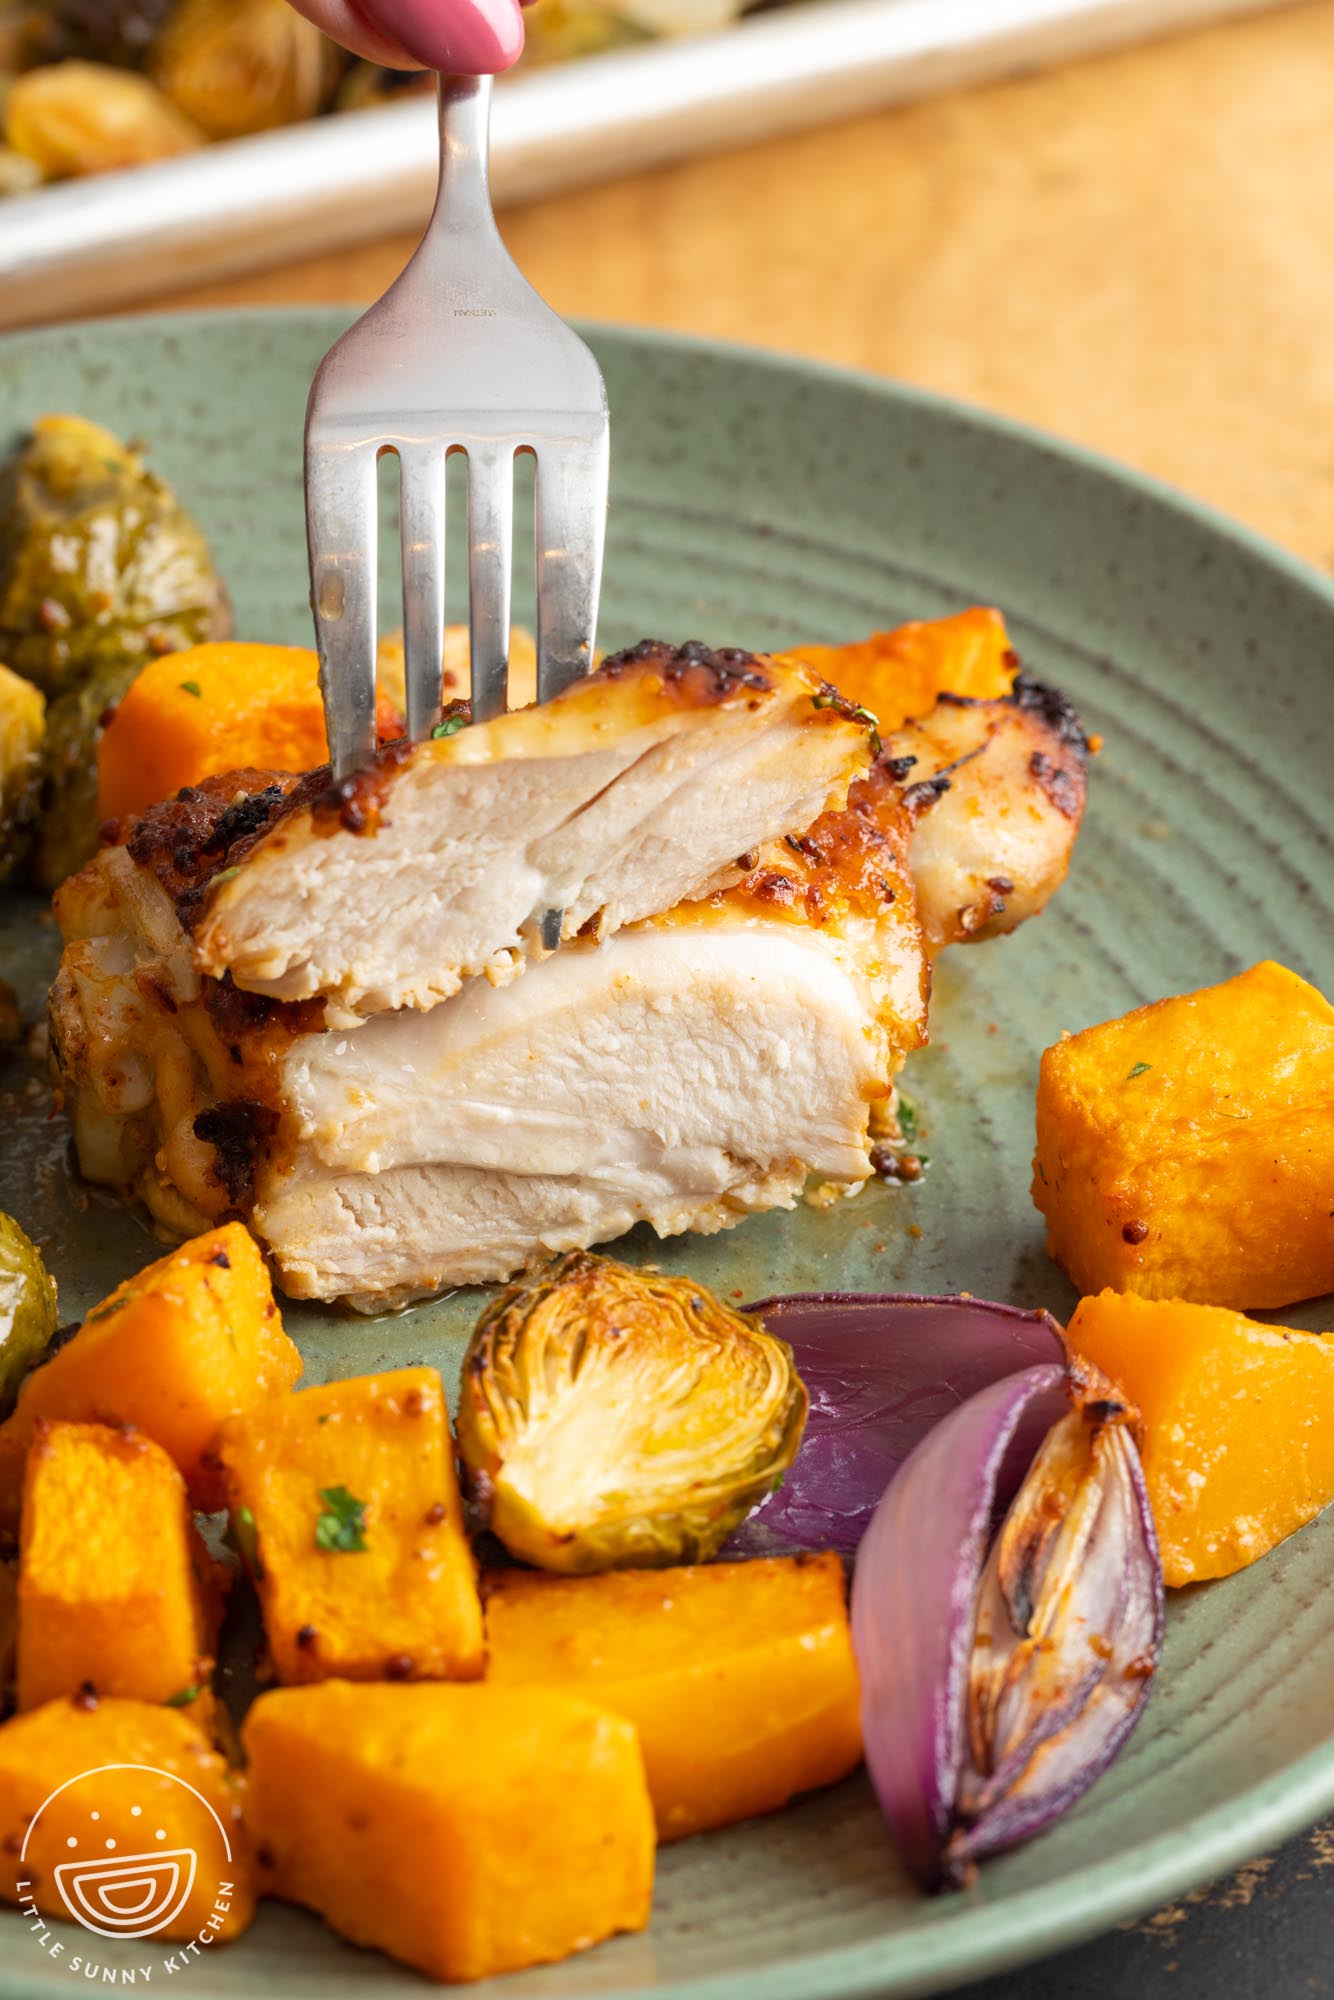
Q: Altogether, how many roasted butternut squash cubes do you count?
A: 10